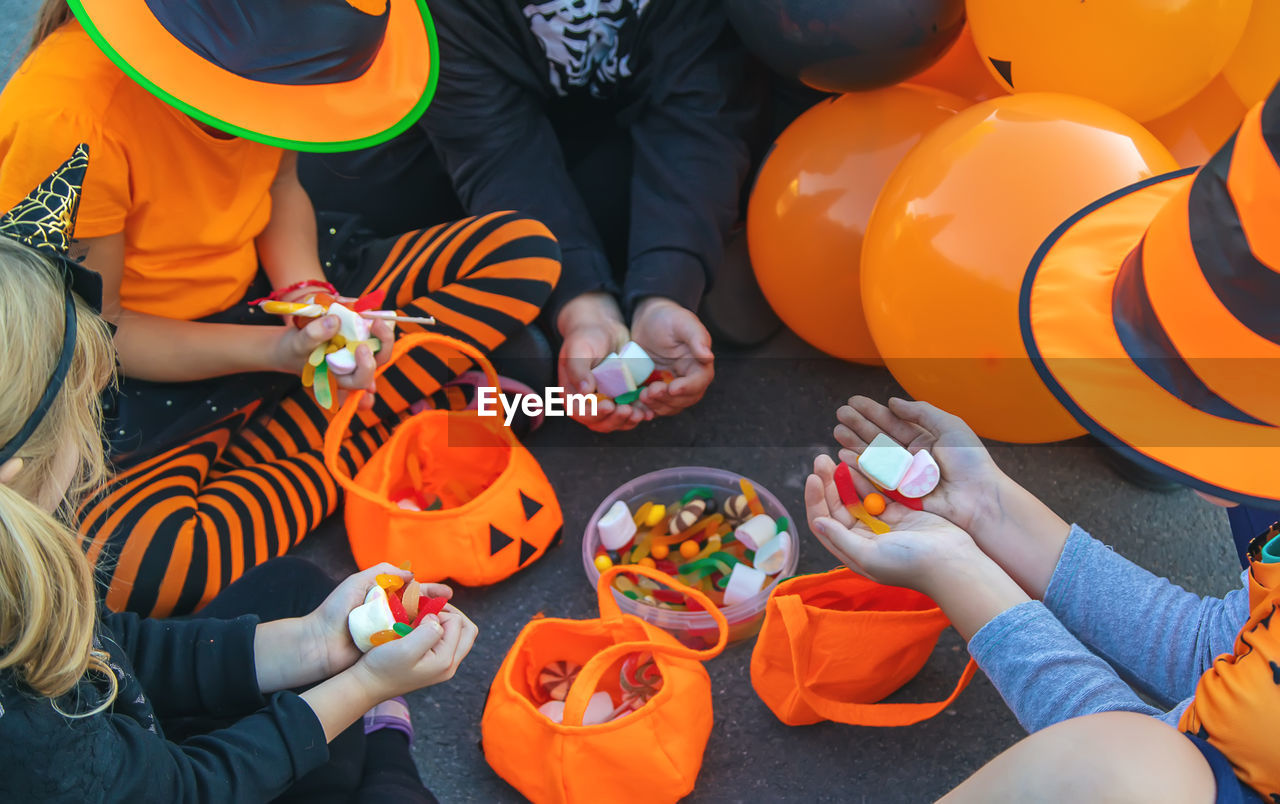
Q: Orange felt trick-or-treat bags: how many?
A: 3